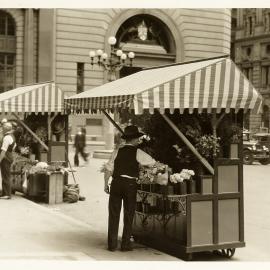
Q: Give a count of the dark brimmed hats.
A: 1